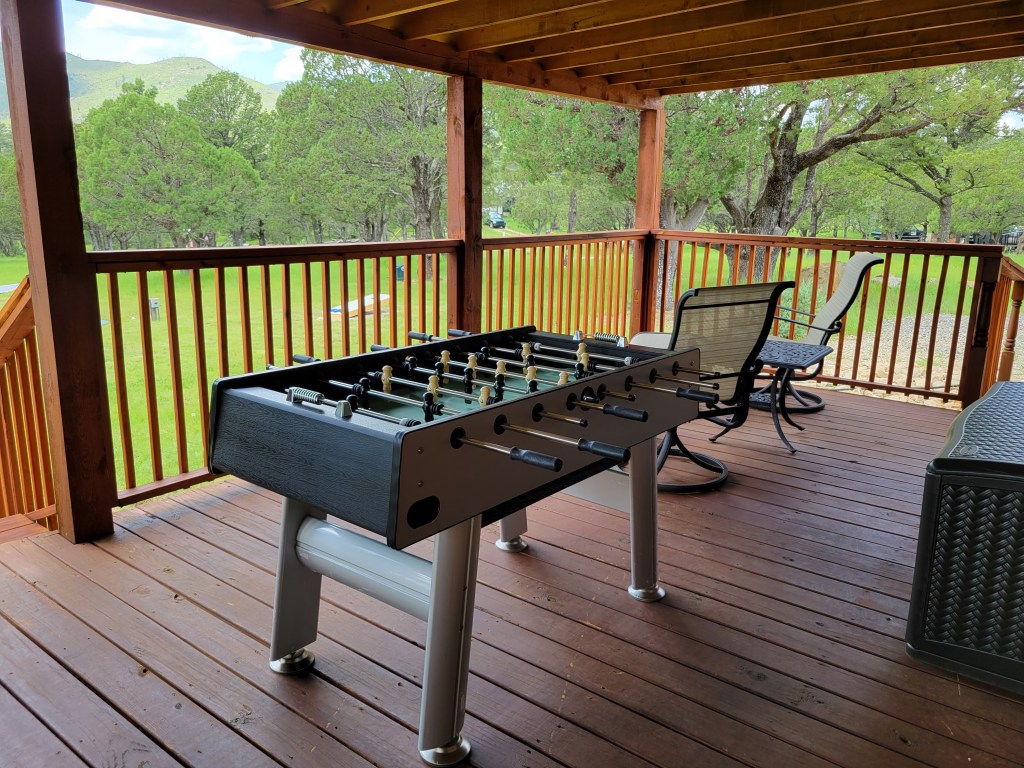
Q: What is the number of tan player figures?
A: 11